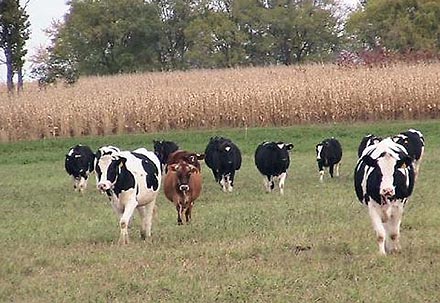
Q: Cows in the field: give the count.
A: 12